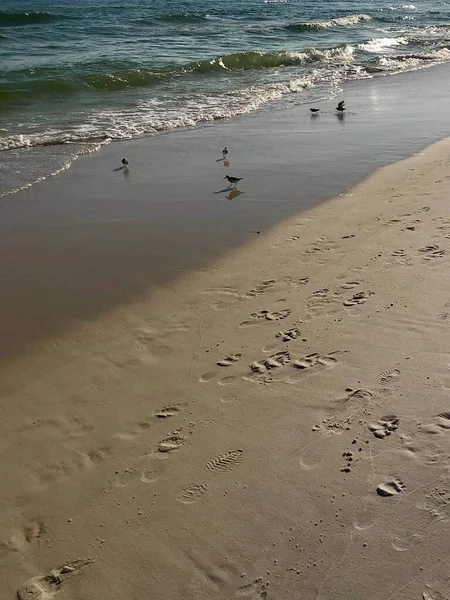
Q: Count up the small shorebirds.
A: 5